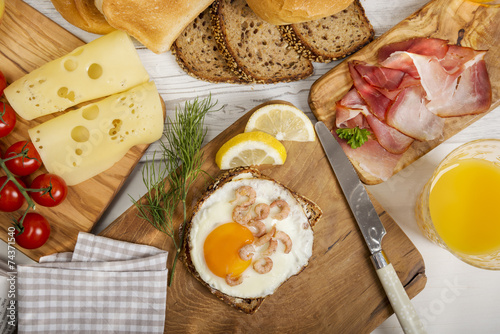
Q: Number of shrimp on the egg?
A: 11